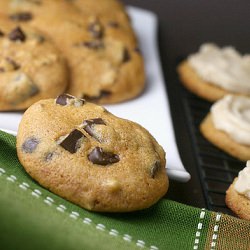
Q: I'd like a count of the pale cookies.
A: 3